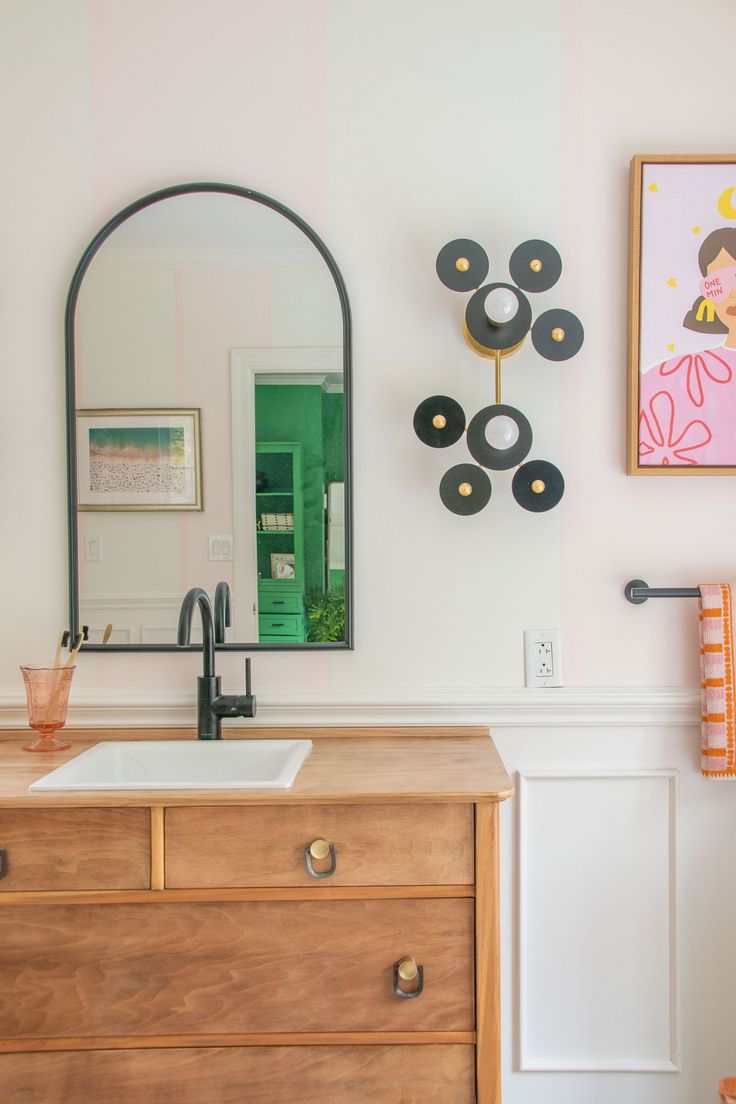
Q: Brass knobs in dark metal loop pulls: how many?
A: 2